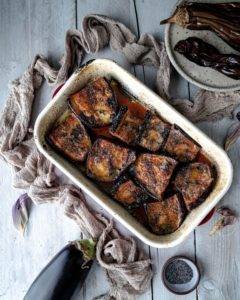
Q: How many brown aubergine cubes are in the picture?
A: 10